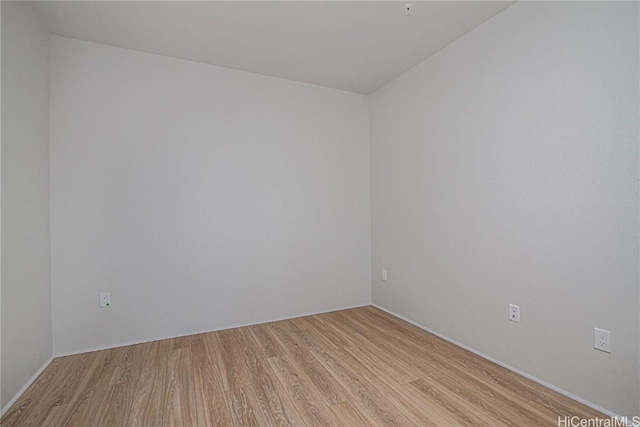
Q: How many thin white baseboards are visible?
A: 3